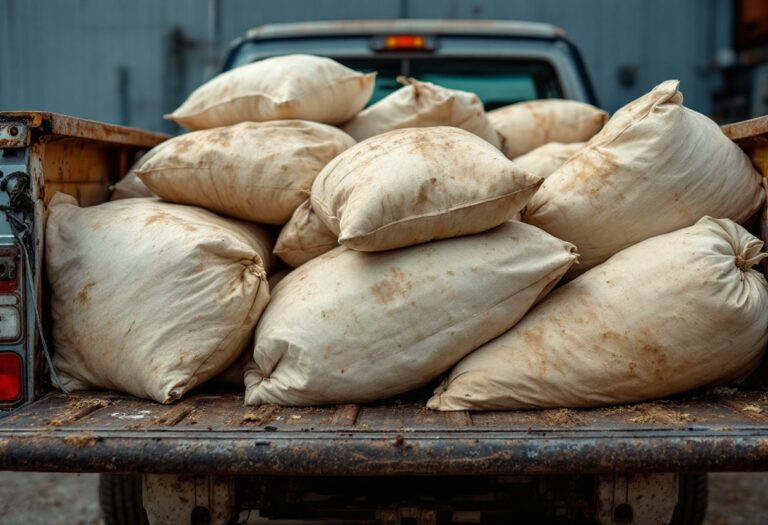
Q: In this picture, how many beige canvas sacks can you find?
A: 12